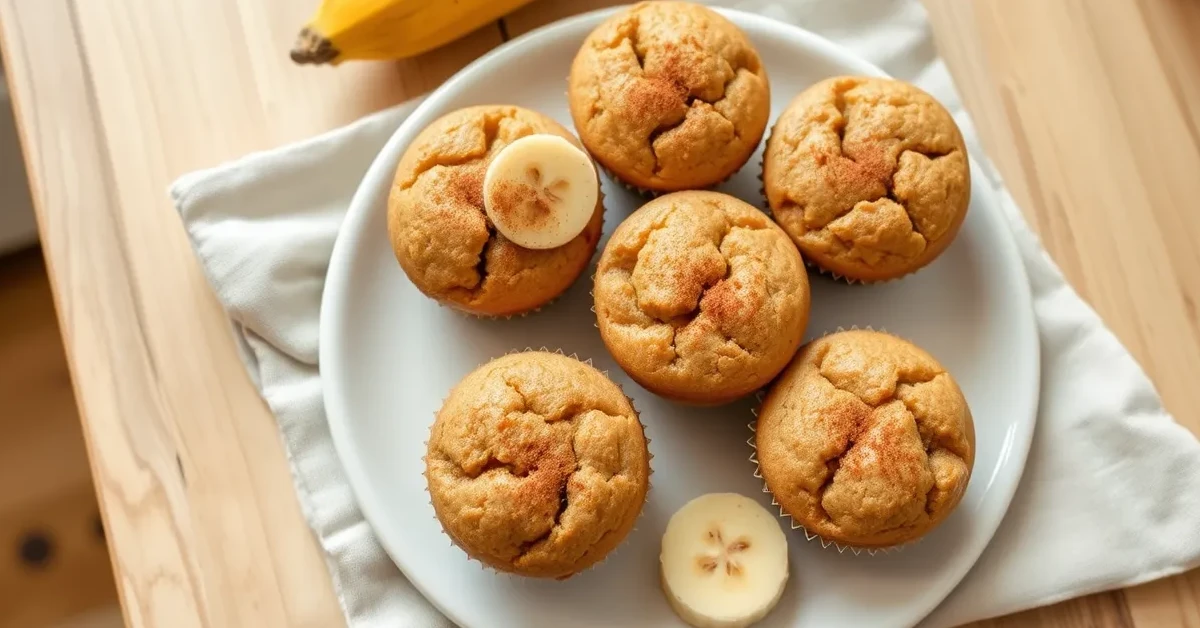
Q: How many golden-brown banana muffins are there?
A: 6